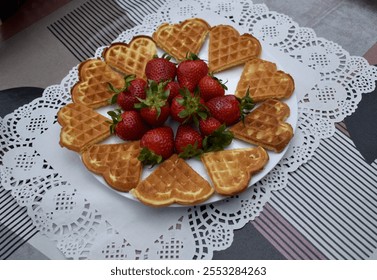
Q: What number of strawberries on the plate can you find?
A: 13